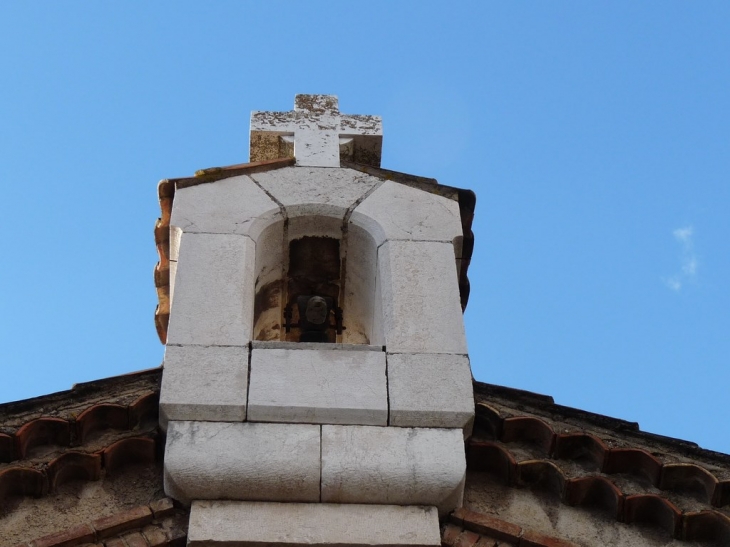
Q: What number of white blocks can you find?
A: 11